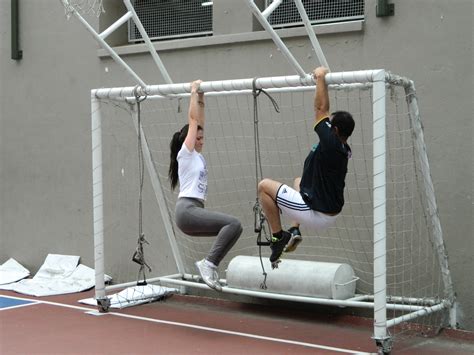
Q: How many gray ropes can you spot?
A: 2